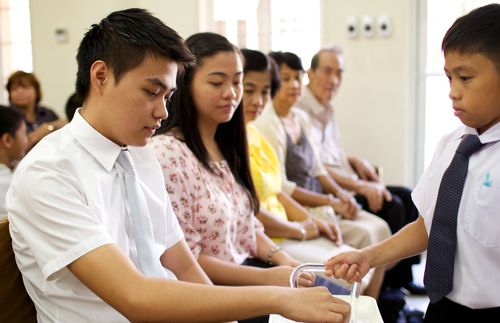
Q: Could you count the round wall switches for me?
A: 3